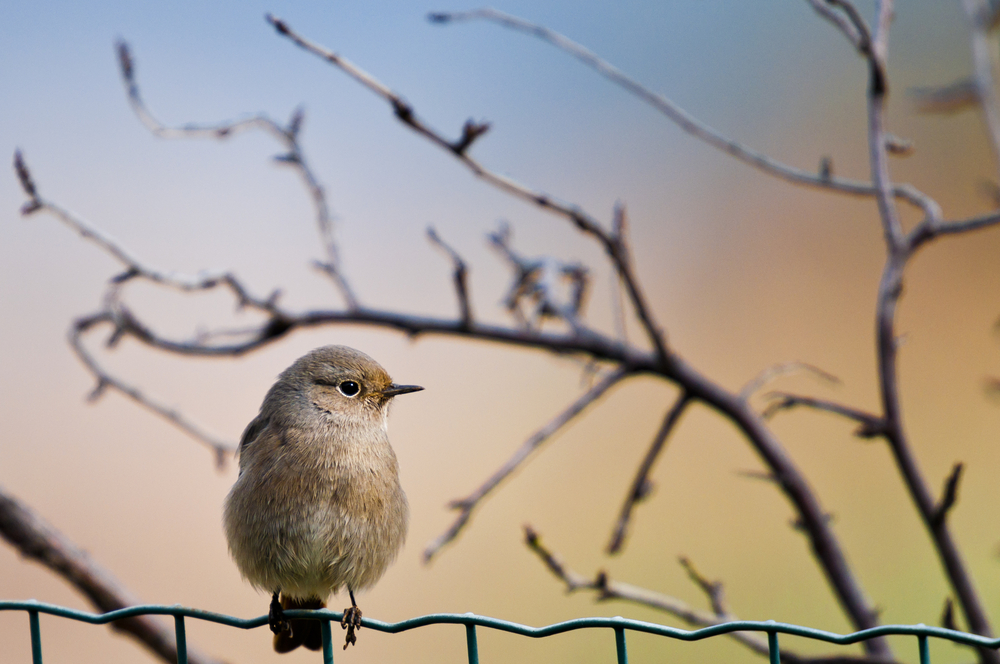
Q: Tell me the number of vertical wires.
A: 7